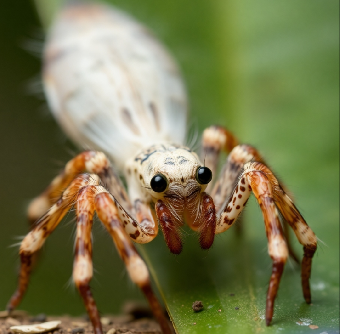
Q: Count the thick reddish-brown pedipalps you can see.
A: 2